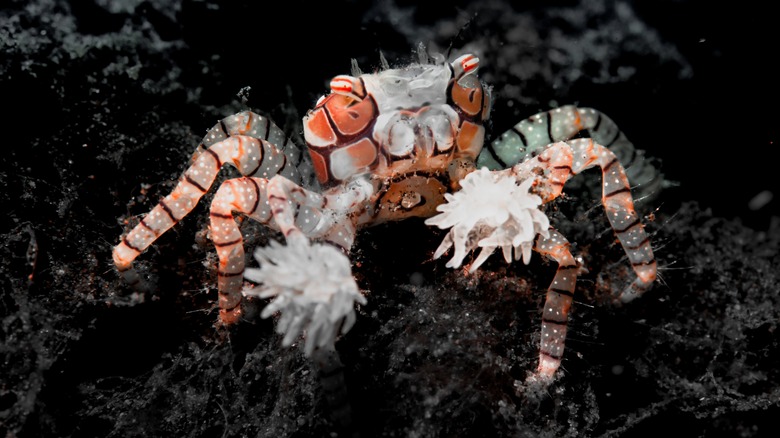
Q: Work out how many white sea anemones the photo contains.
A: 2